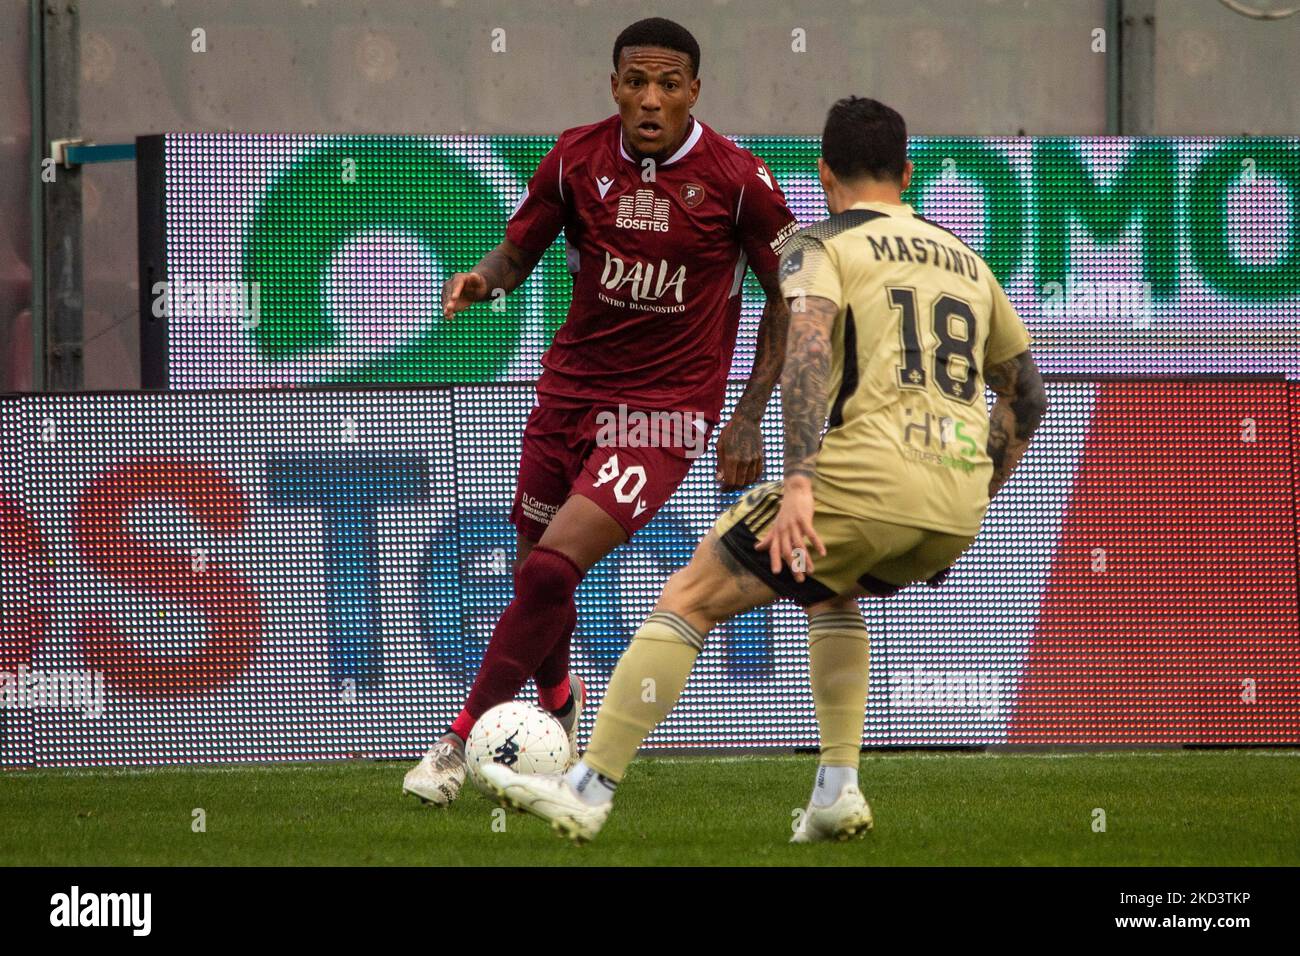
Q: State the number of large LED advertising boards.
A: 2